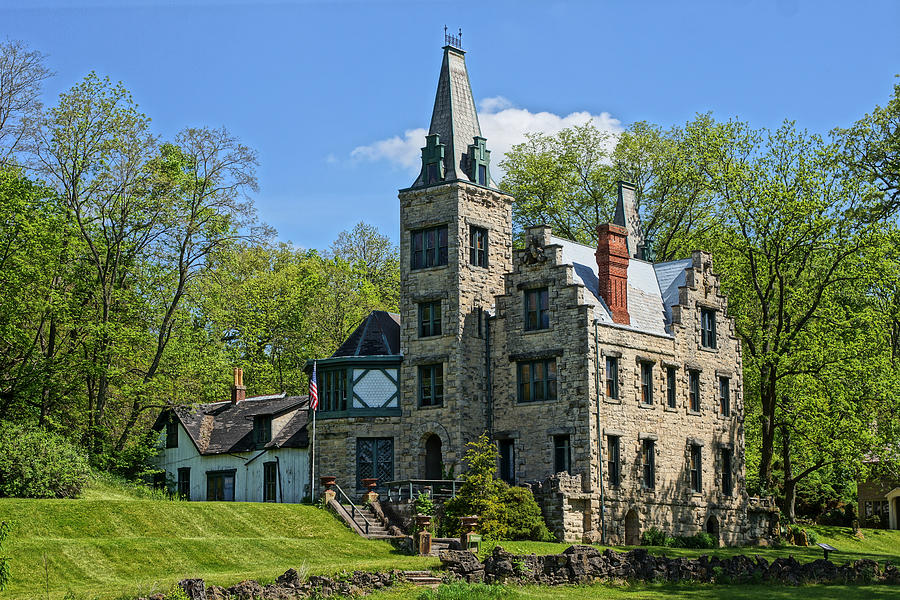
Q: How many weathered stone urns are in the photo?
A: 4